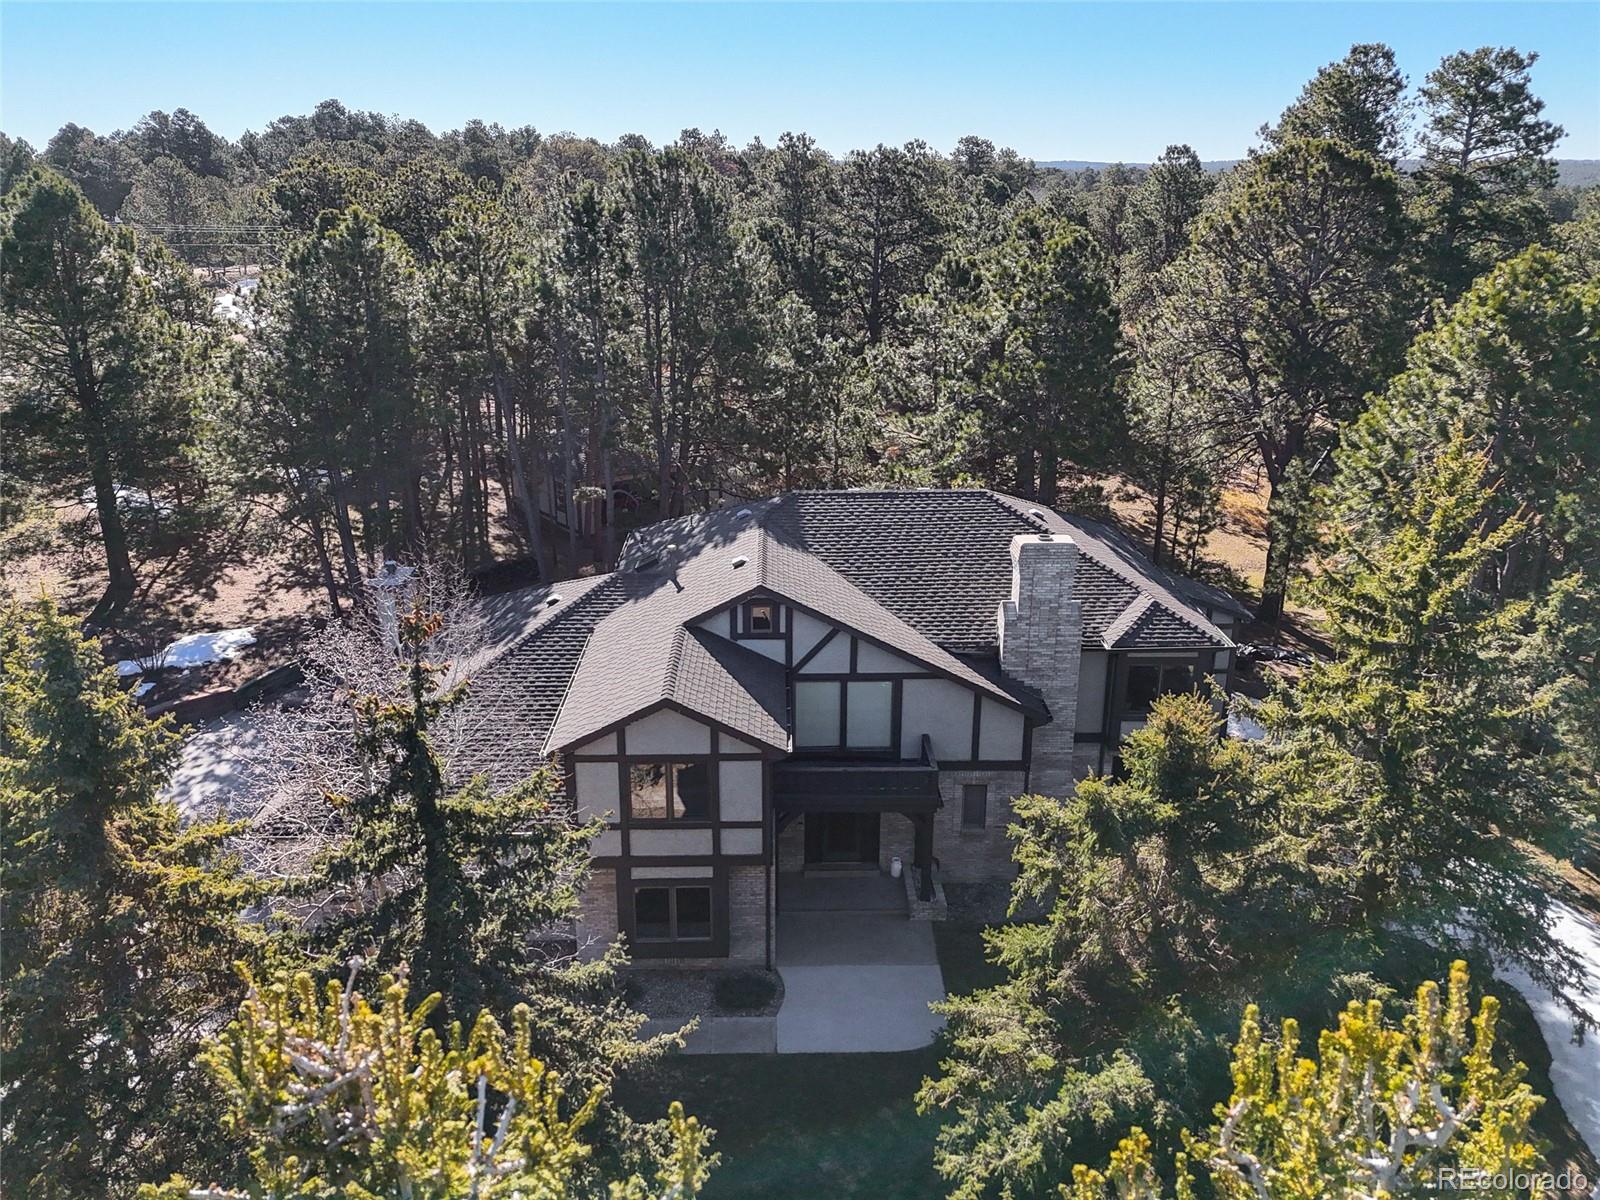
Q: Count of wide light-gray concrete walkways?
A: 1